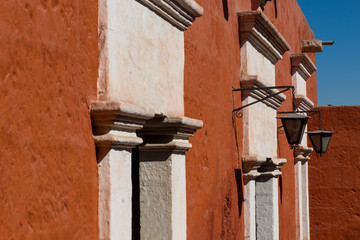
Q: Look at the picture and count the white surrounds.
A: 3